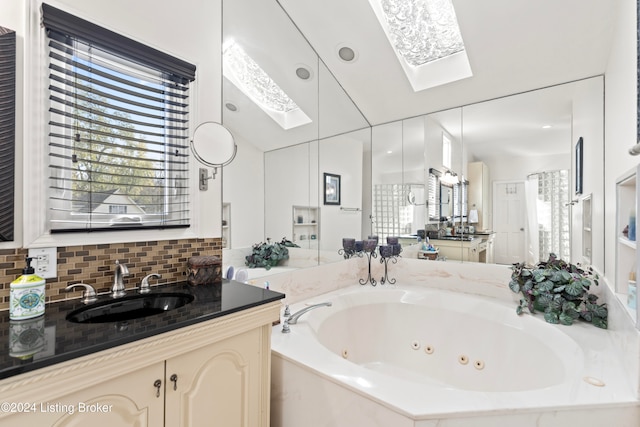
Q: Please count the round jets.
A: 5